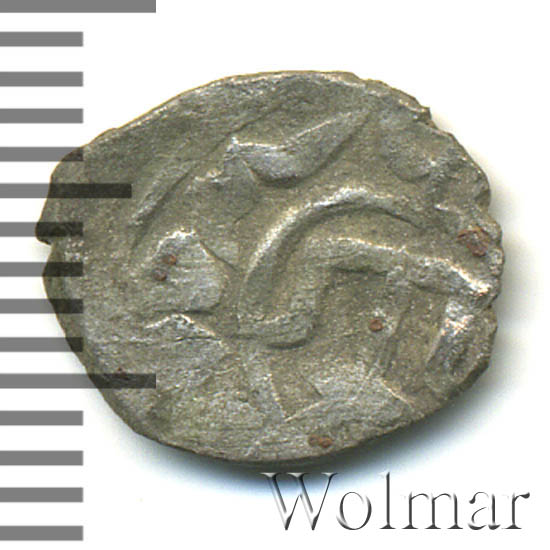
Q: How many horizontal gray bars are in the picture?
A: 15